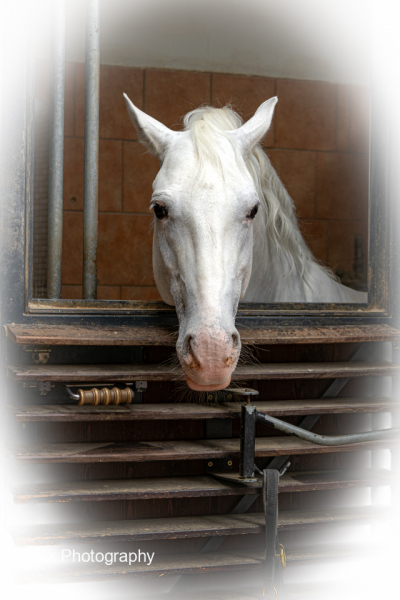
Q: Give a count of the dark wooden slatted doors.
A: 1